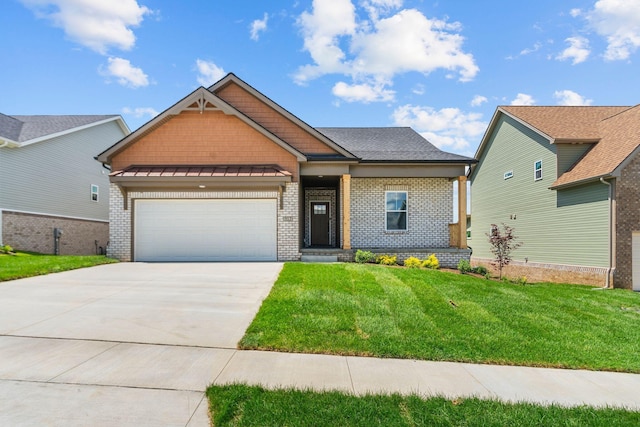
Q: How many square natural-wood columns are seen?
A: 2